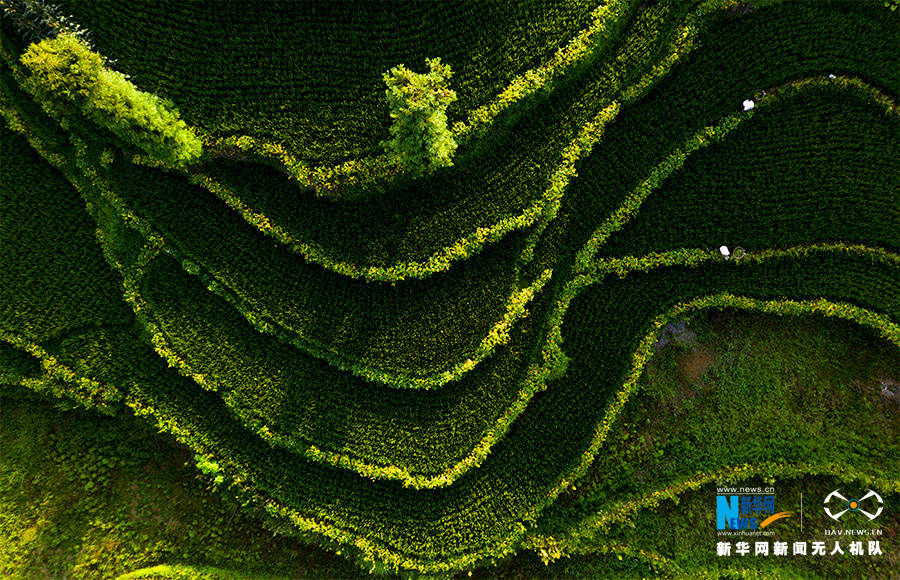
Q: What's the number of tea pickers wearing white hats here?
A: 2